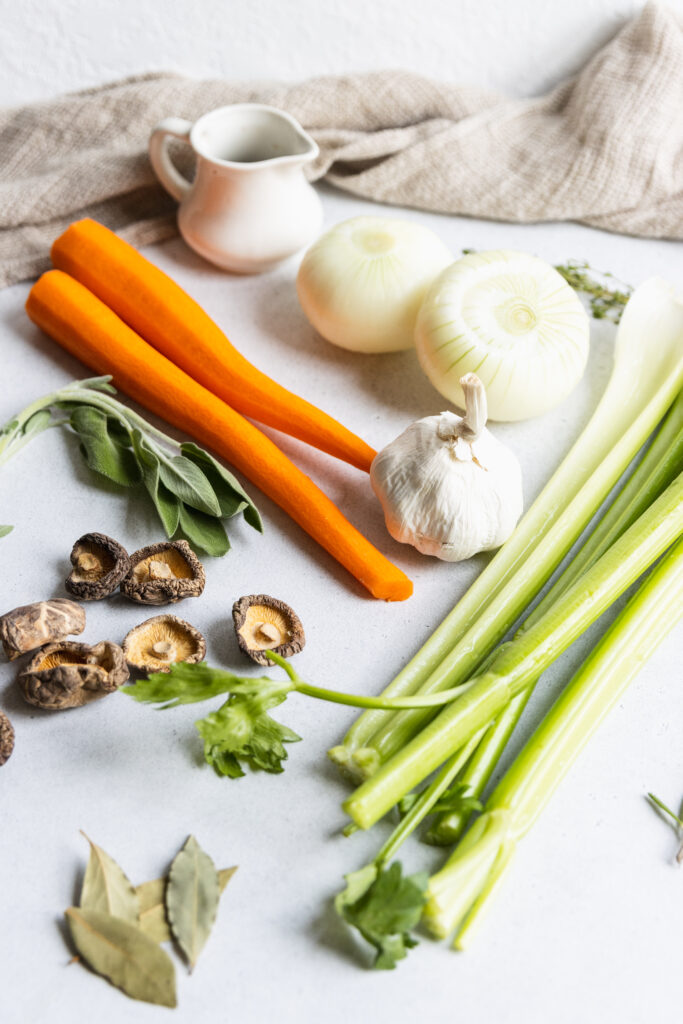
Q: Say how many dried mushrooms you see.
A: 7